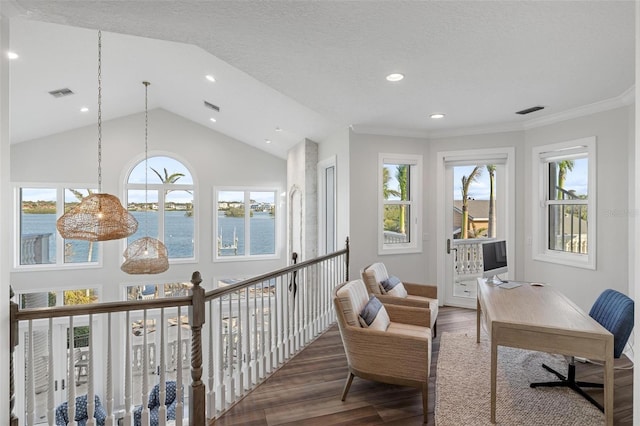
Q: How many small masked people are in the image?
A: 0